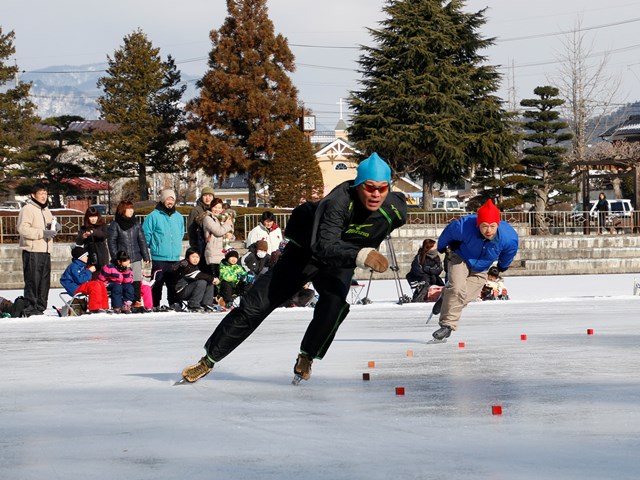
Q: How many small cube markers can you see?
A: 8